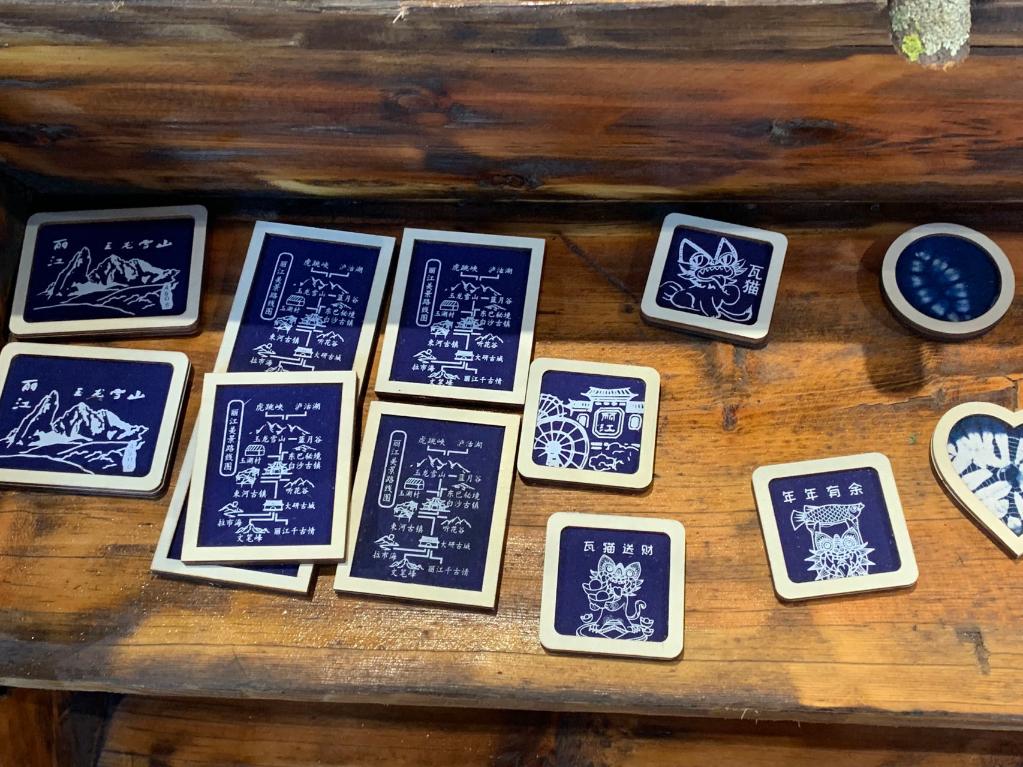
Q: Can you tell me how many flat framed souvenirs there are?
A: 13